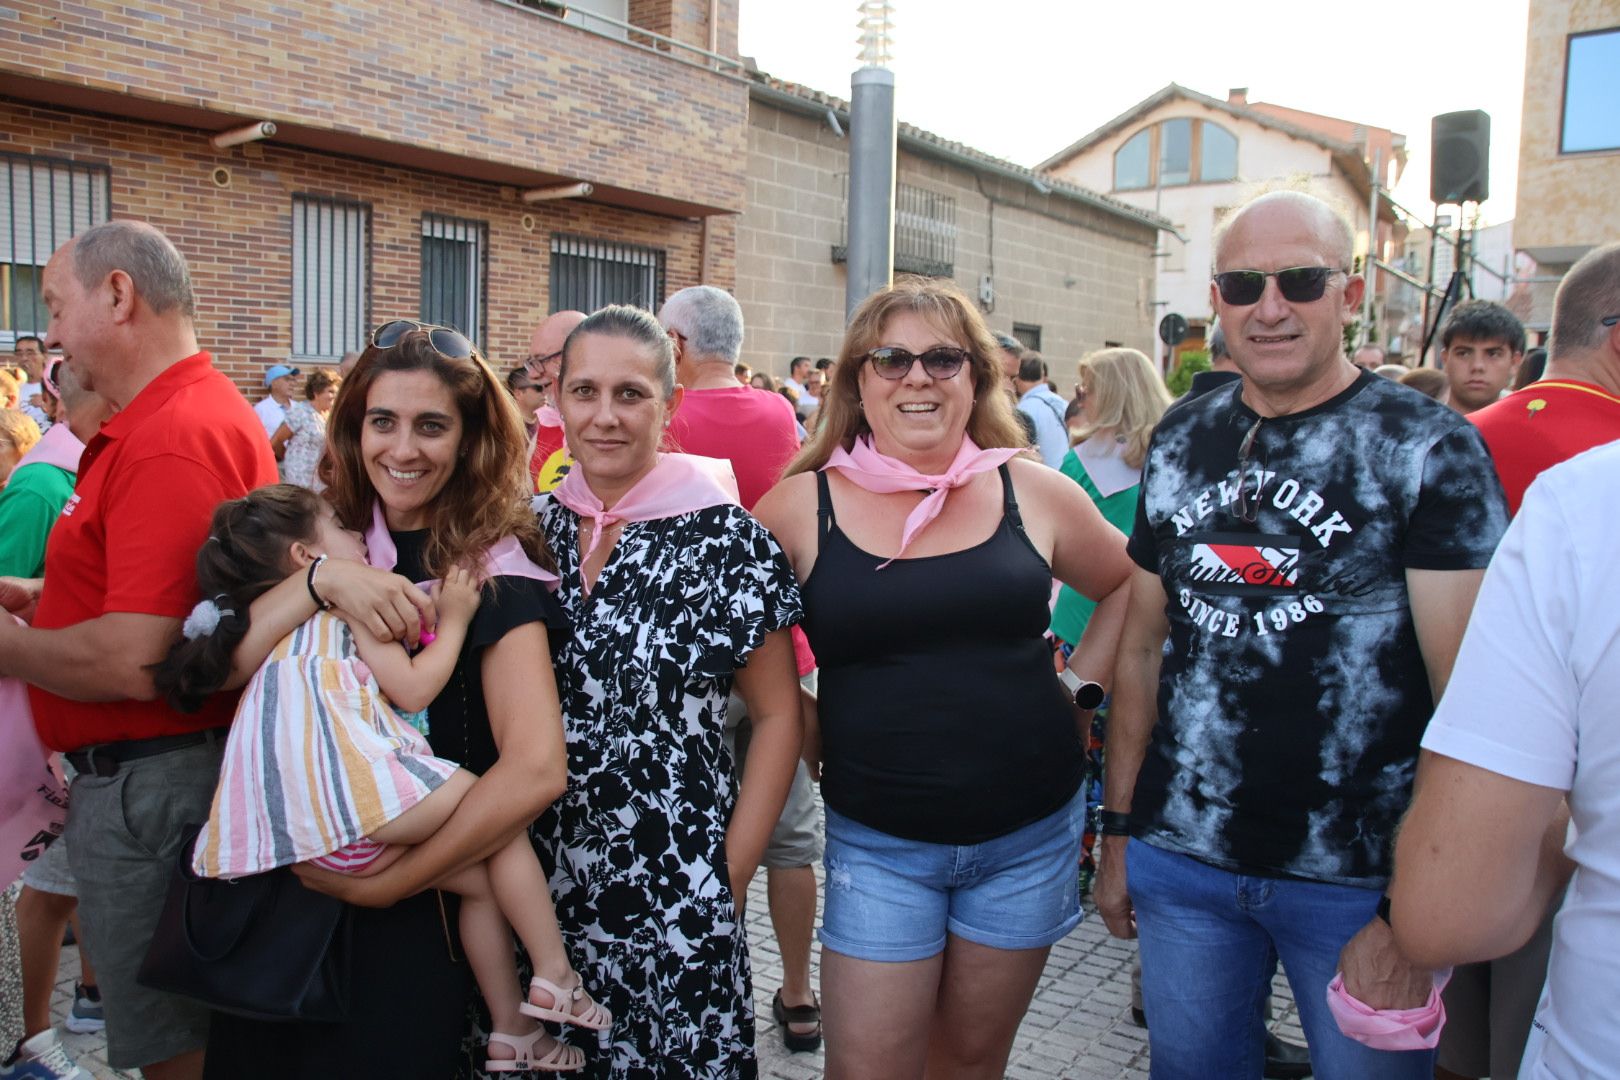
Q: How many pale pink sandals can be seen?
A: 2